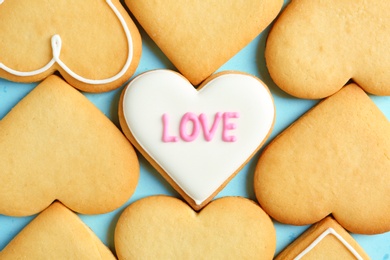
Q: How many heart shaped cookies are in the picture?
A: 9